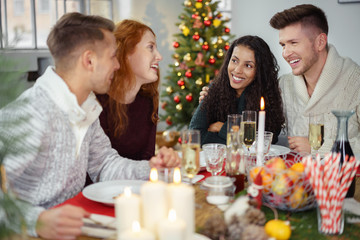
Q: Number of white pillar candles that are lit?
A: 5